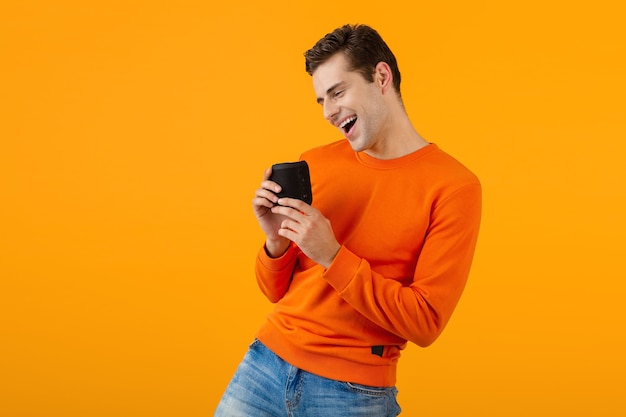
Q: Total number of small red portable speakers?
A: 0